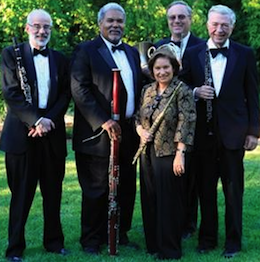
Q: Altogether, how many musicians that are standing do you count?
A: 5